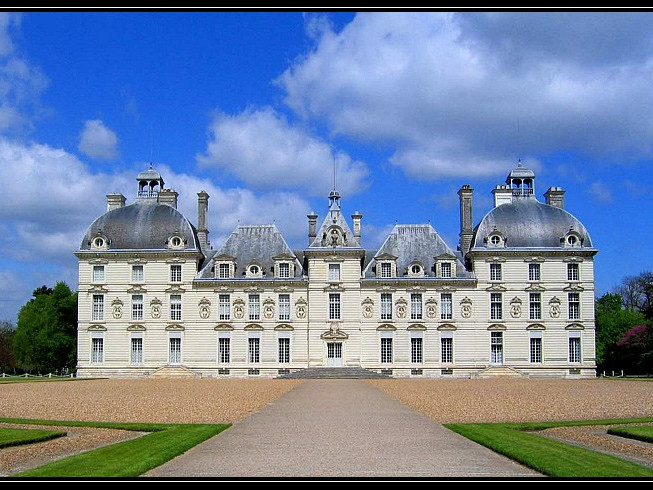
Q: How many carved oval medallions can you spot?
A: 12